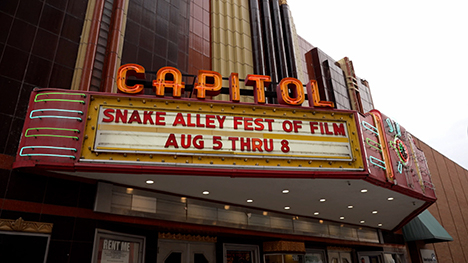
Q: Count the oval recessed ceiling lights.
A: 14